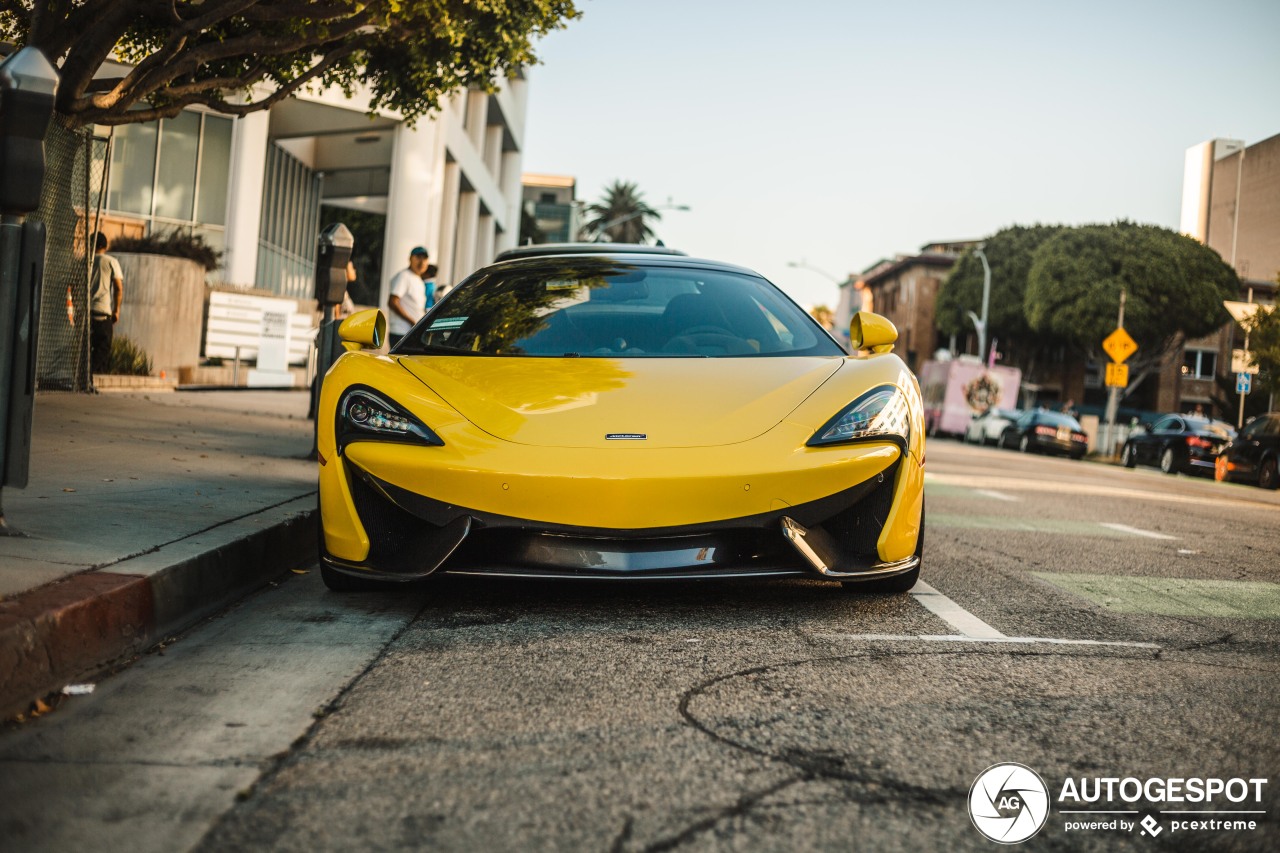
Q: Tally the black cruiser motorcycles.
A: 0